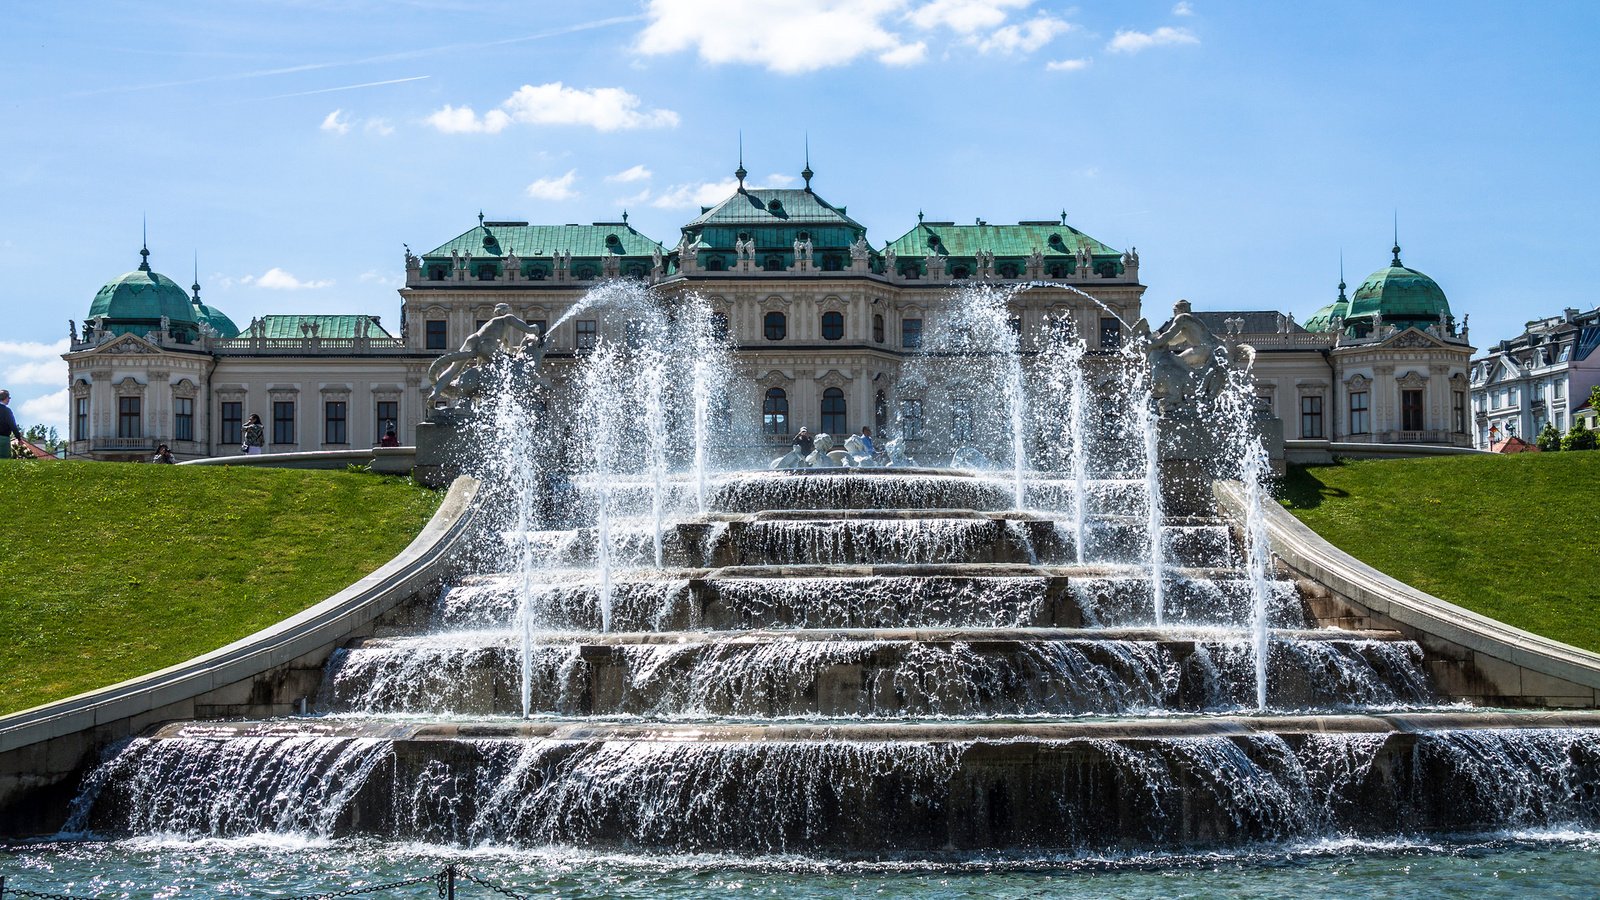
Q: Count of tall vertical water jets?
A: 8